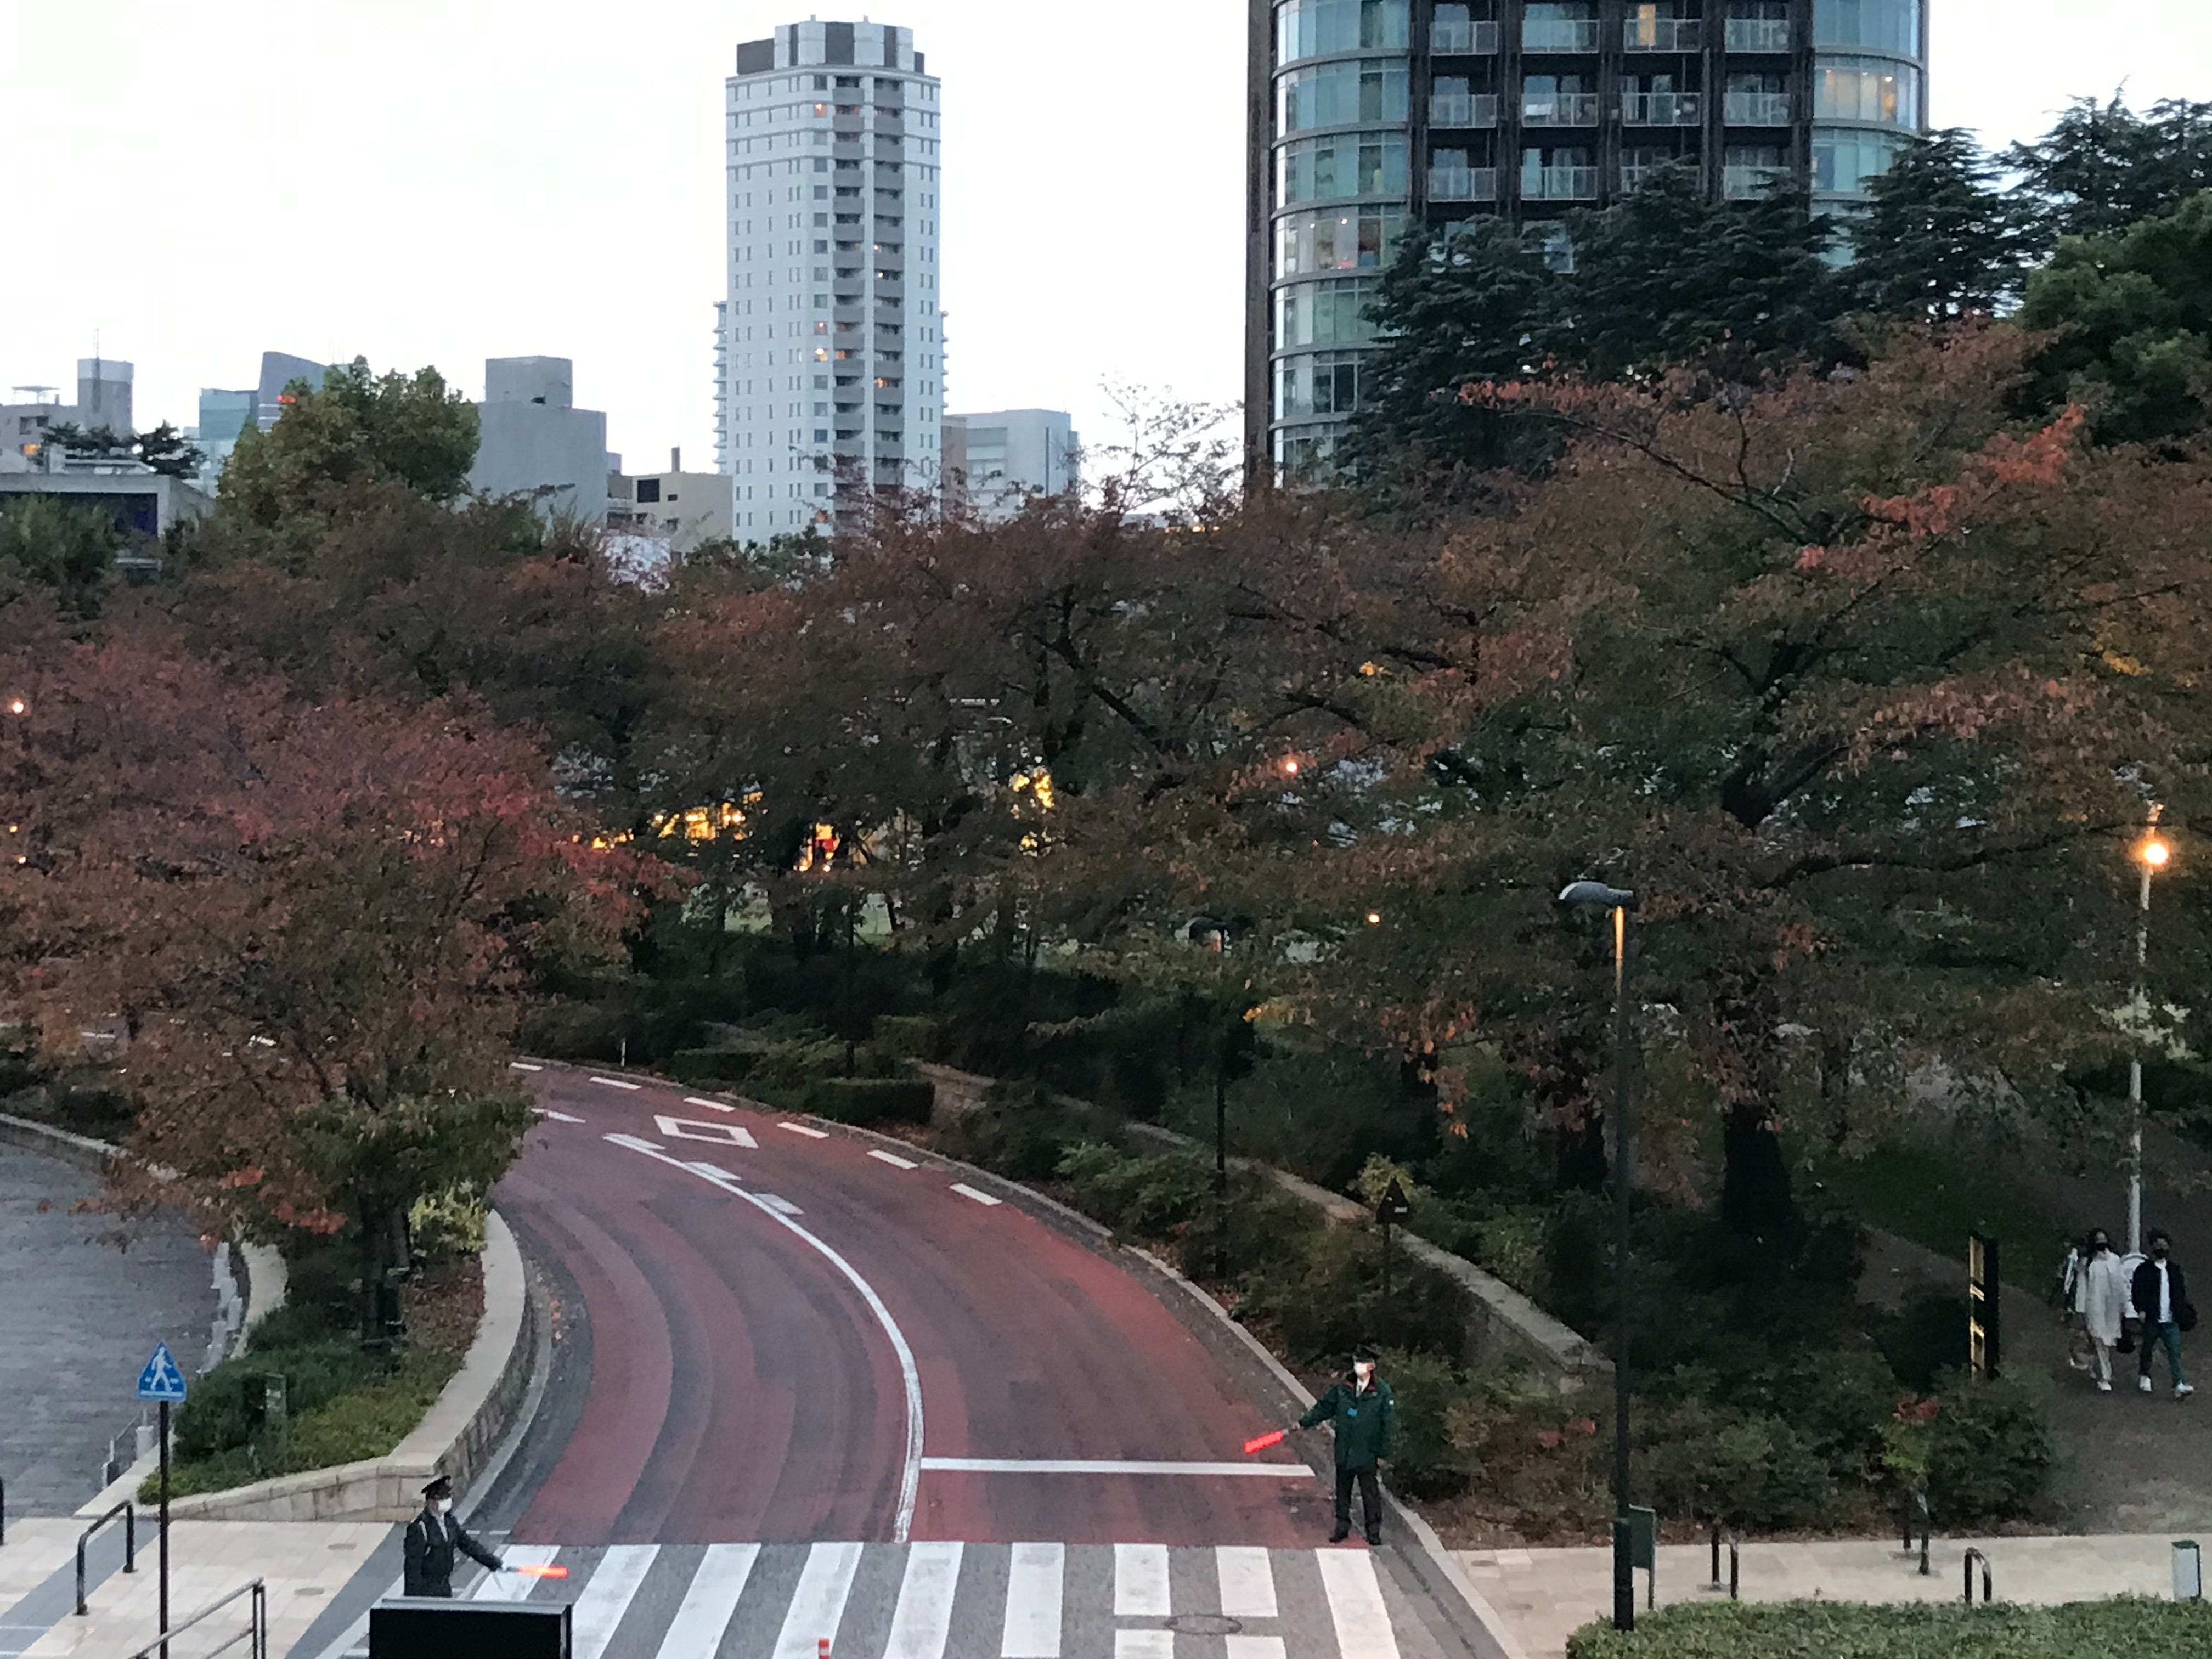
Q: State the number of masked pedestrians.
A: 2